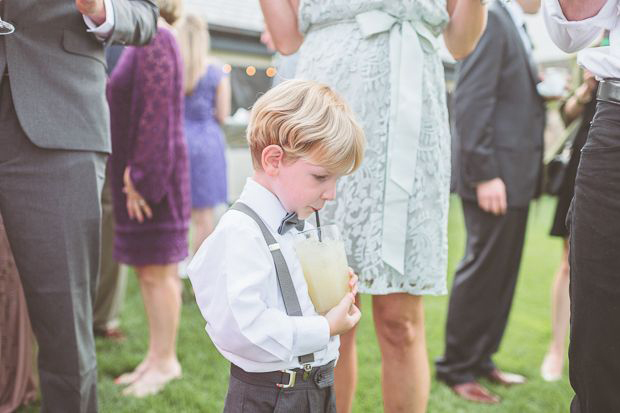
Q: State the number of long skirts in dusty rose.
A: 1